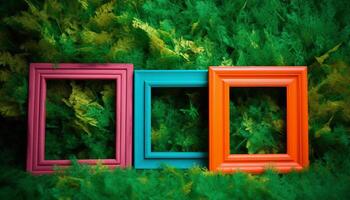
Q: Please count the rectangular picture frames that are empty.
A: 3